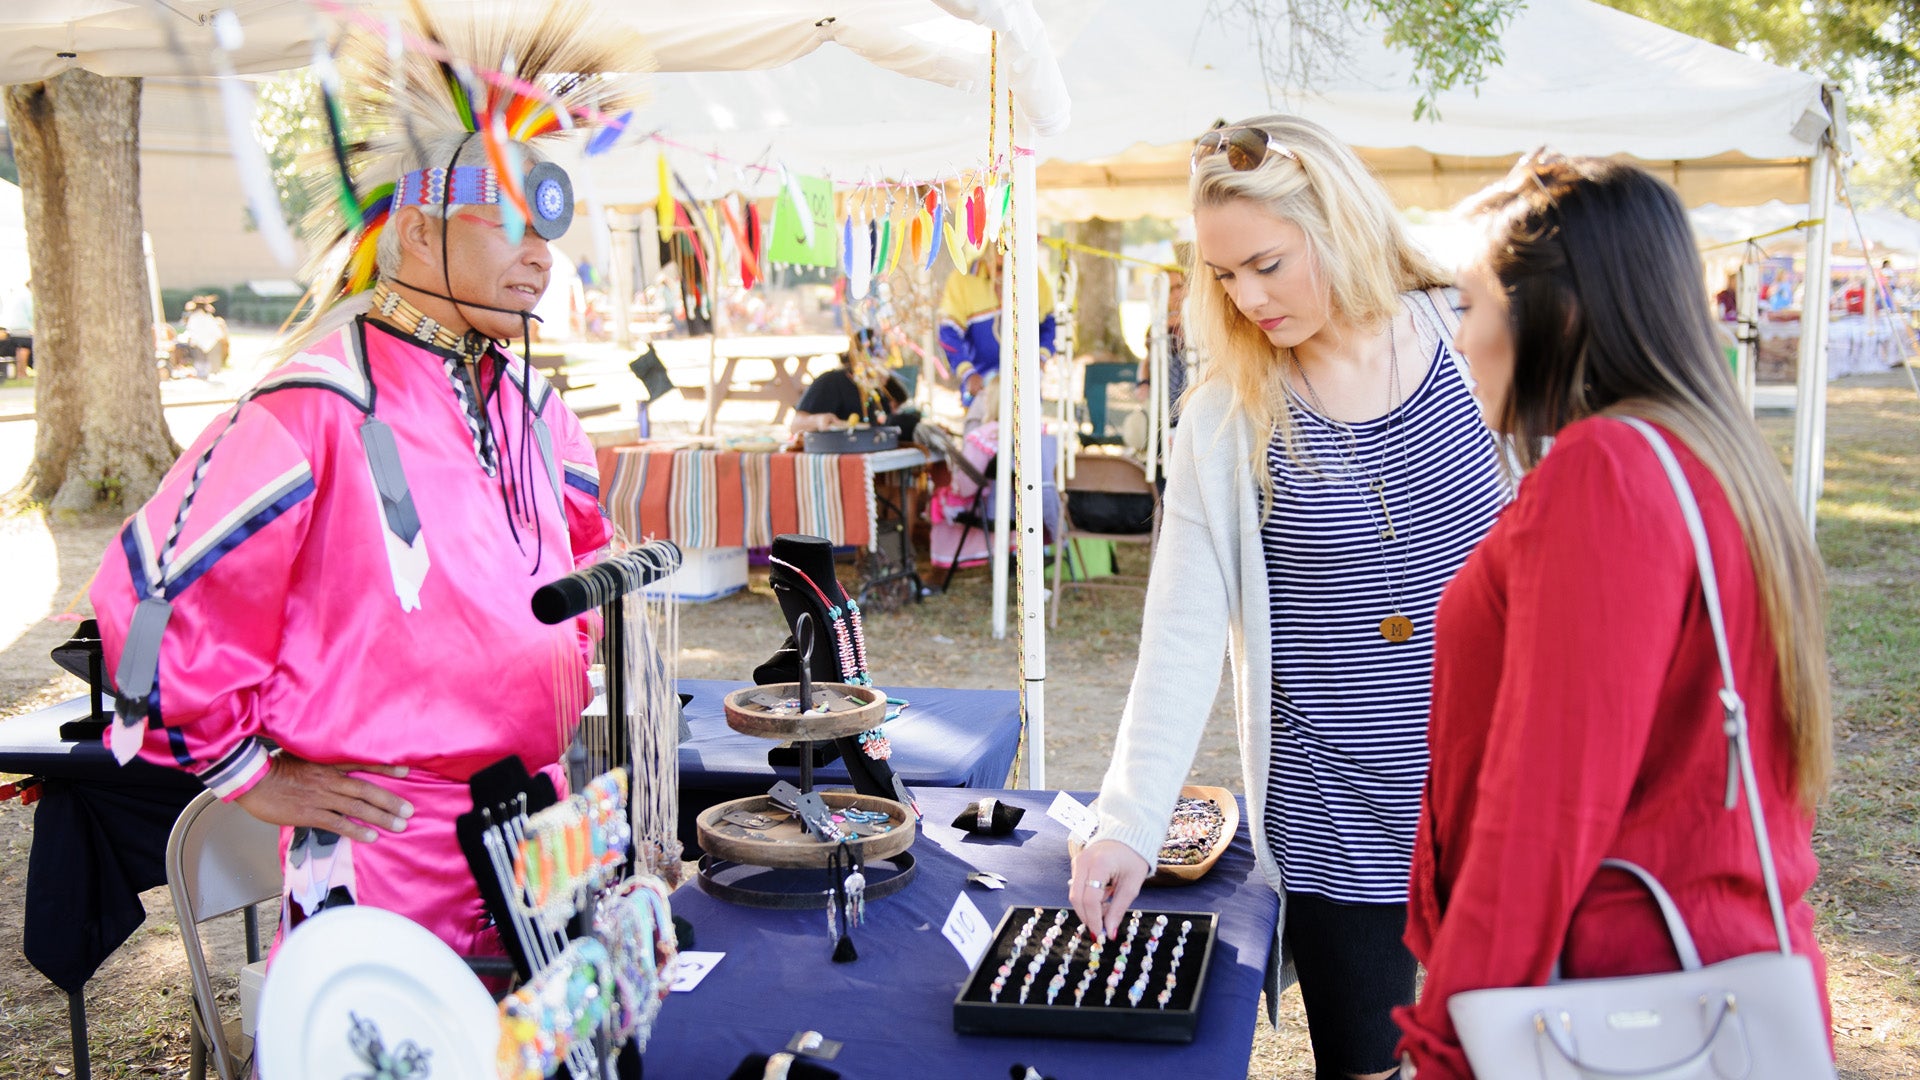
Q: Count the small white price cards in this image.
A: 3